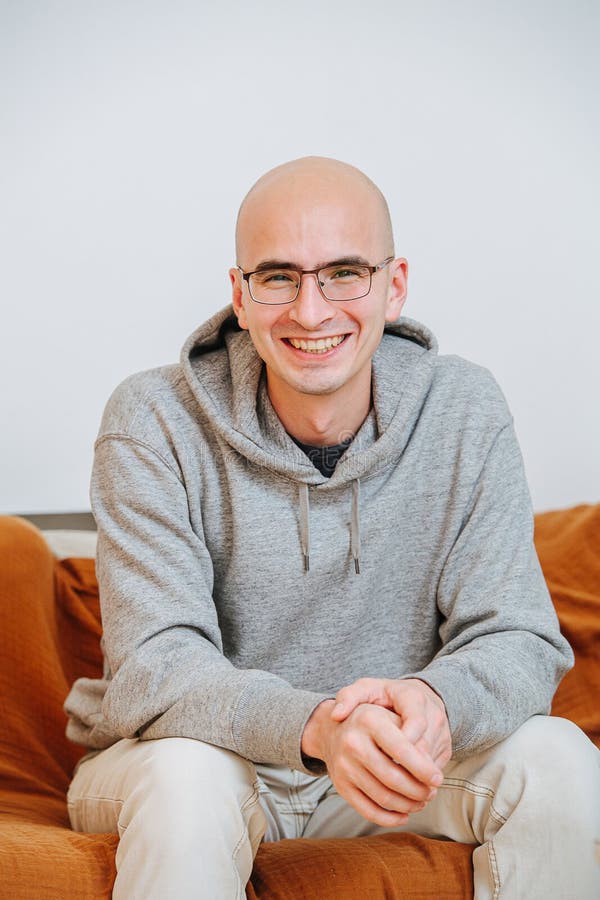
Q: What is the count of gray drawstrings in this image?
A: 2